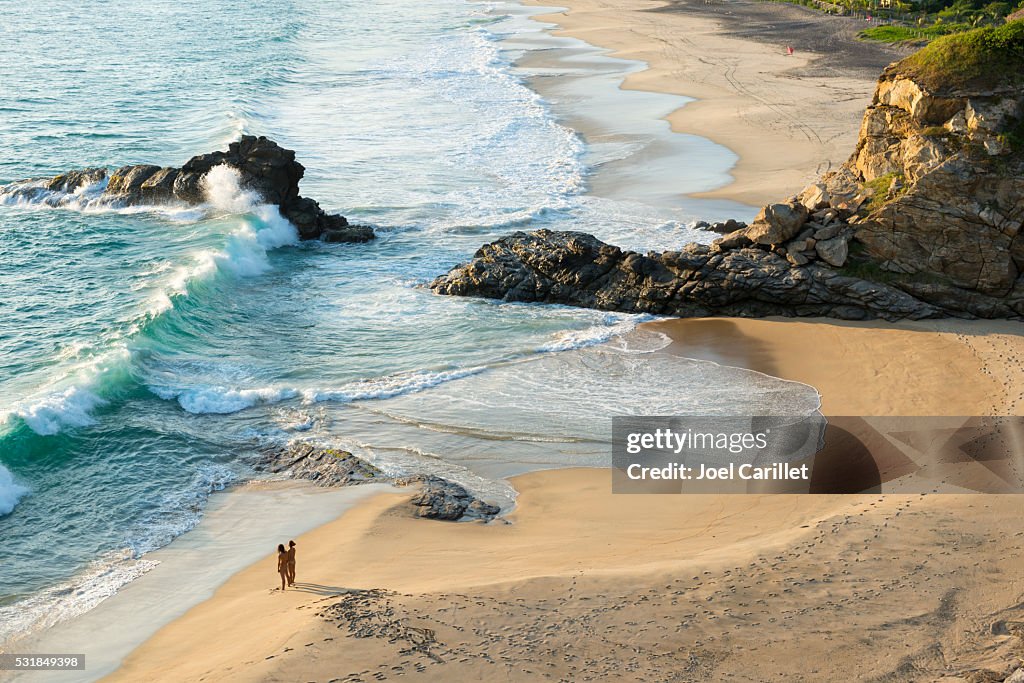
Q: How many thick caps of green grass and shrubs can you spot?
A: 1